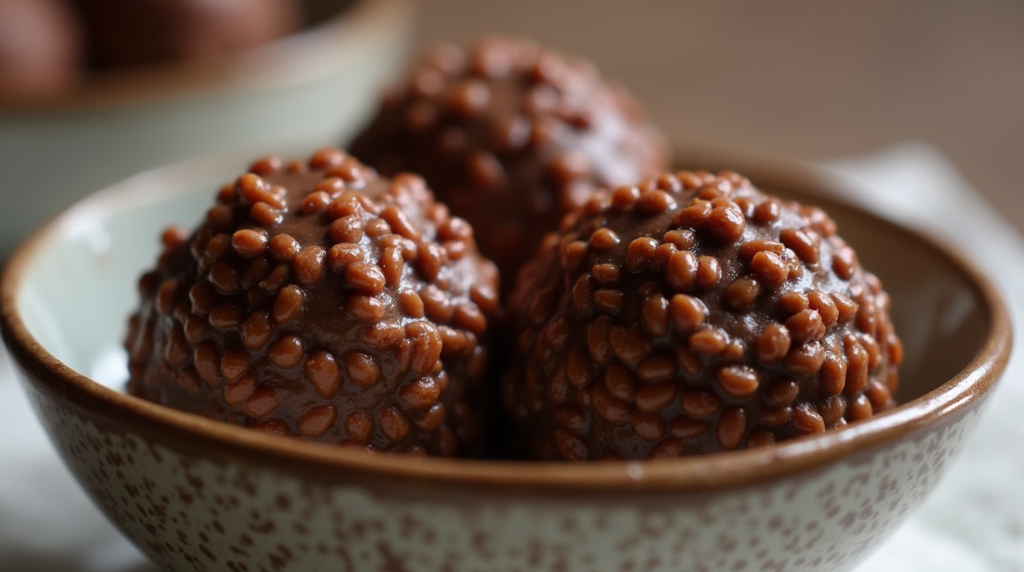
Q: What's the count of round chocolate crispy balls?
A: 3